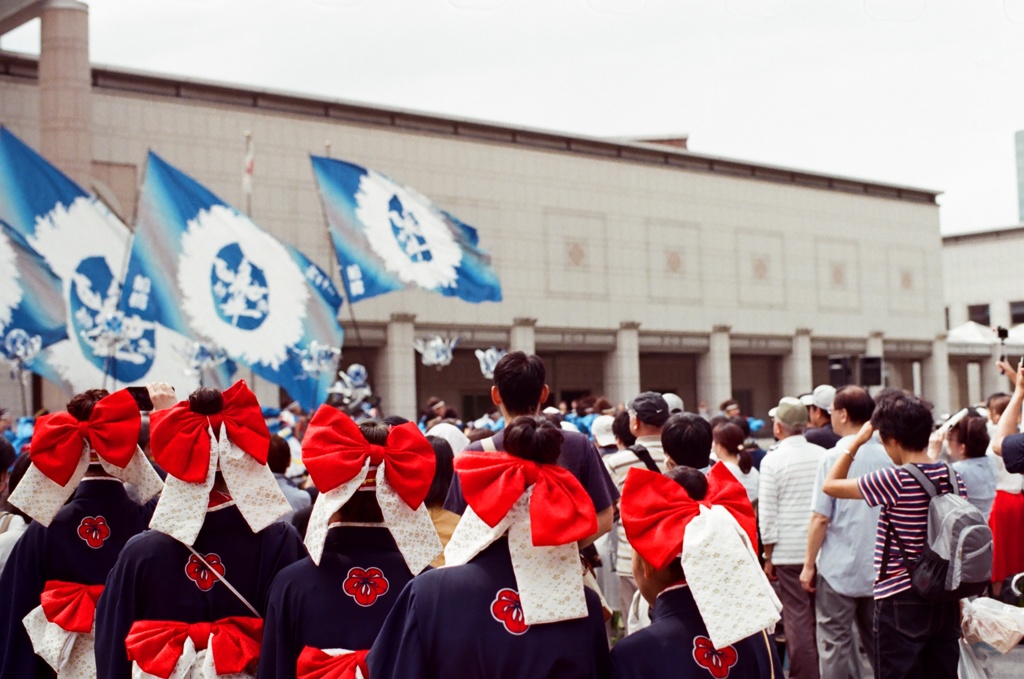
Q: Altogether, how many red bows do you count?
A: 8